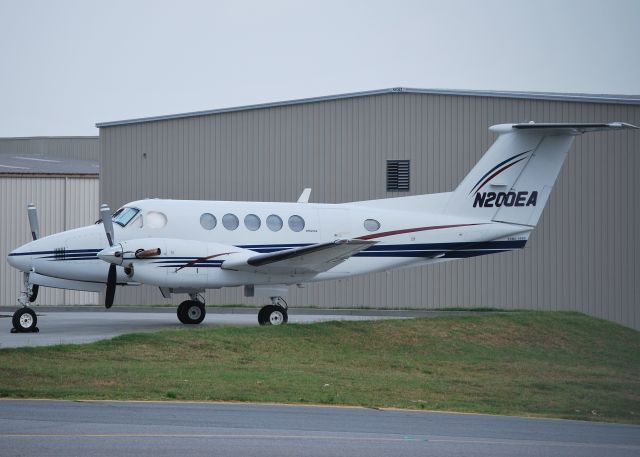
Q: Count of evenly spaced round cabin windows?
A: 5